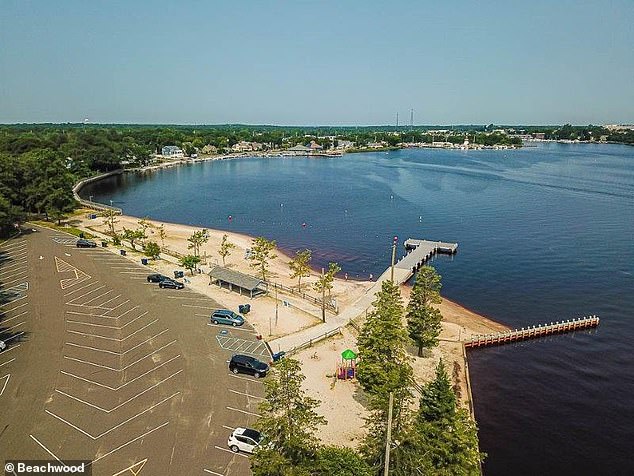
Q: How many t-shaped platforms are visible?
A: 1